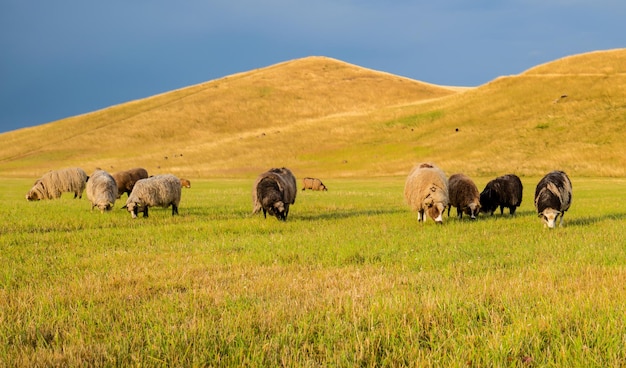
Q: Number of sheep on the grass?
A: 11